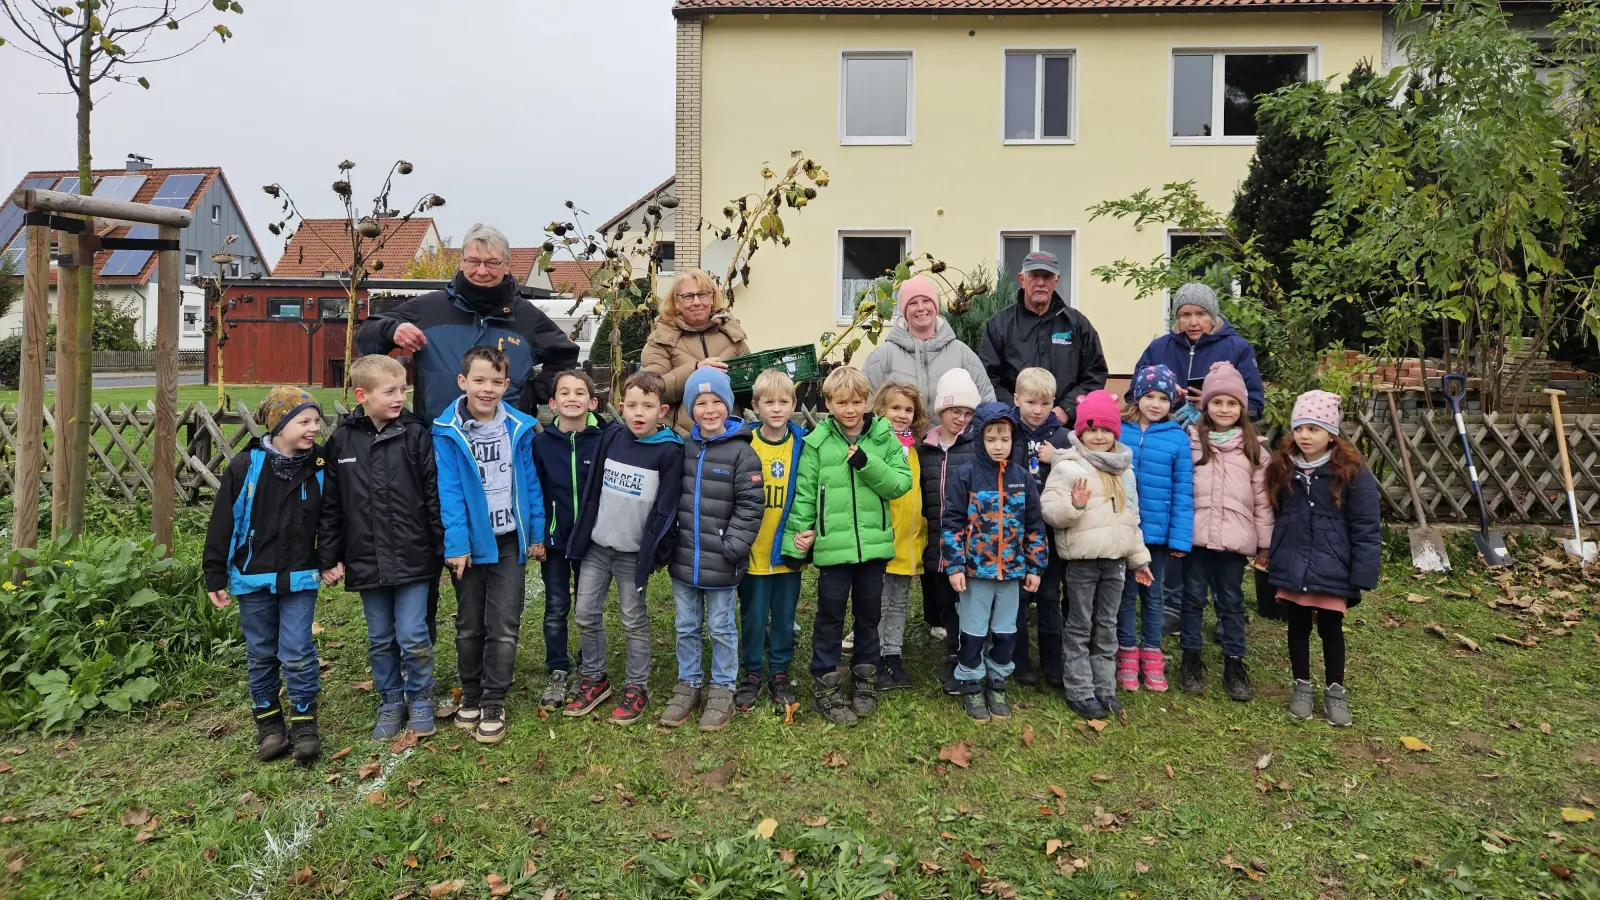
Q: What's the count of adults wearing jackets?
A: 5